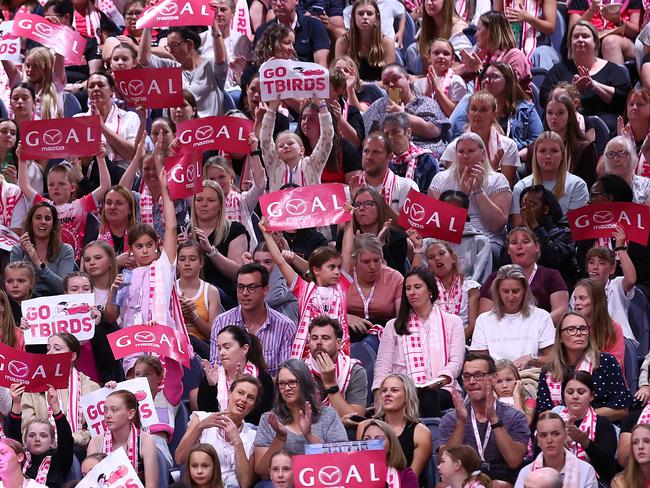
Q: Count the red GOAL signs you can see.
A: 12